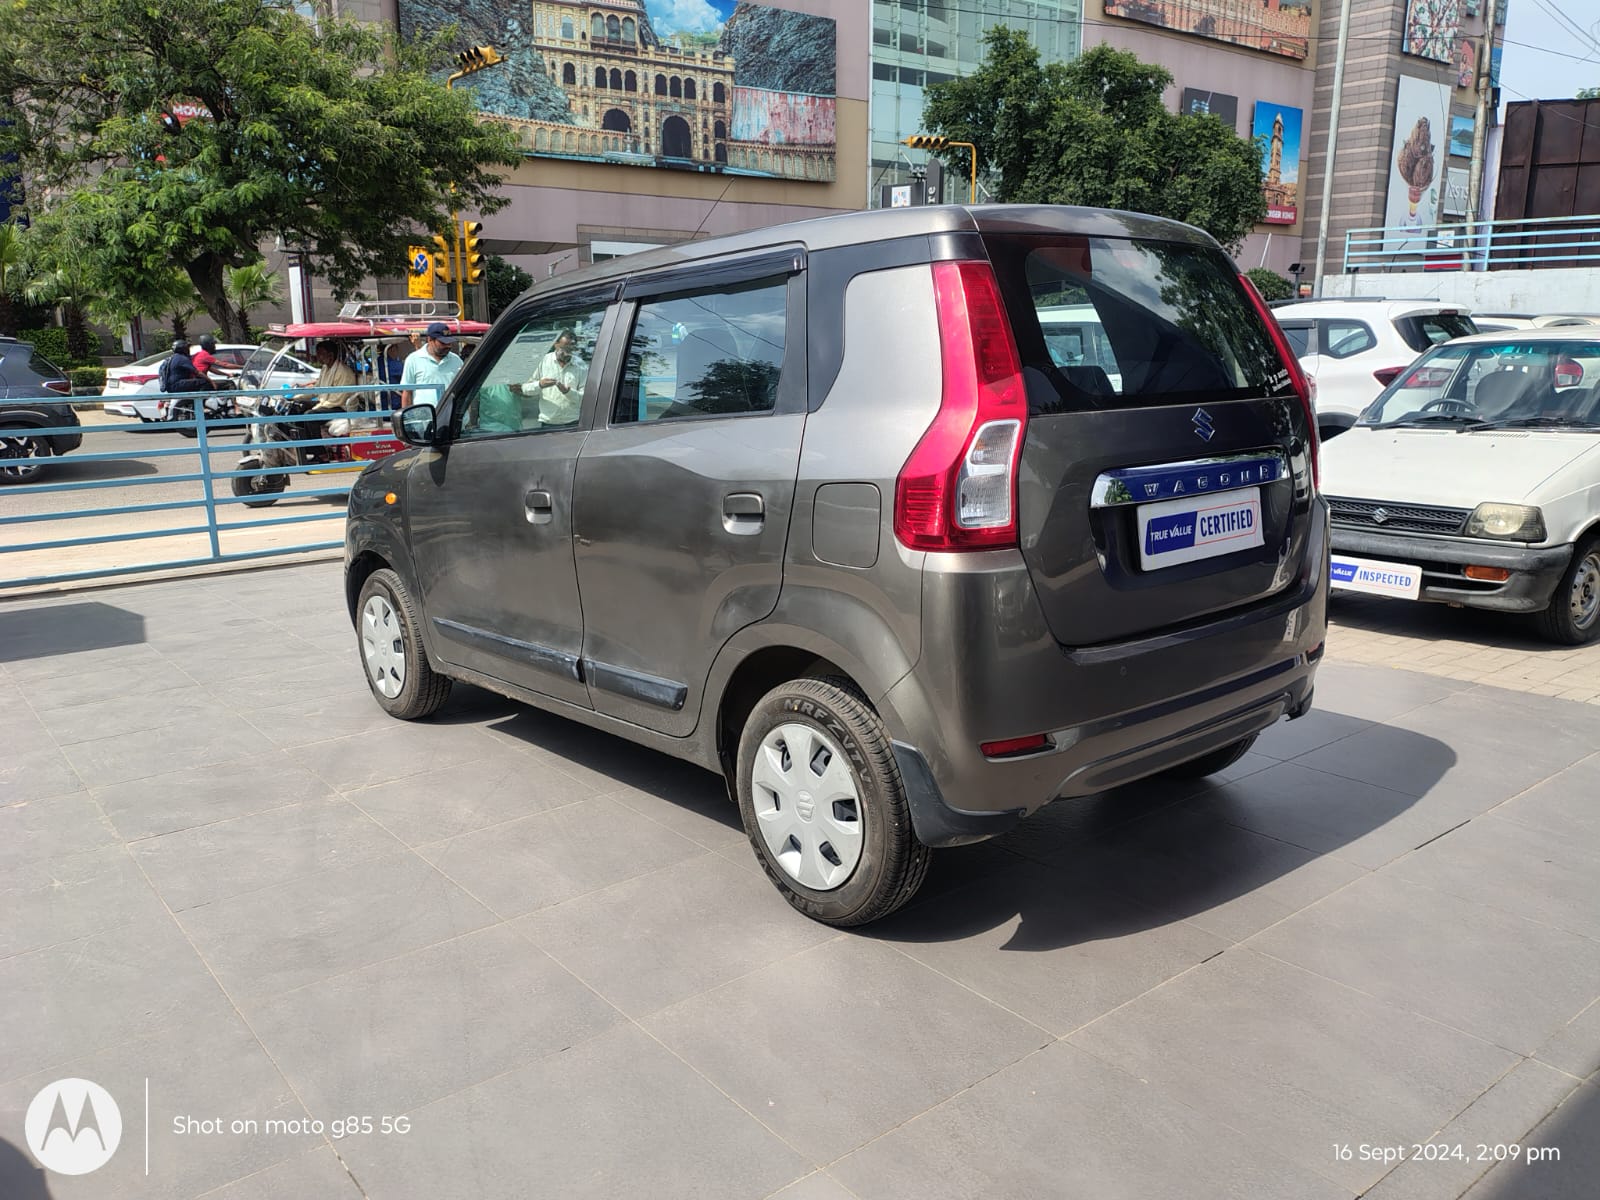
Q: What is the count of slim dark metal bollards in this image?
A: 0